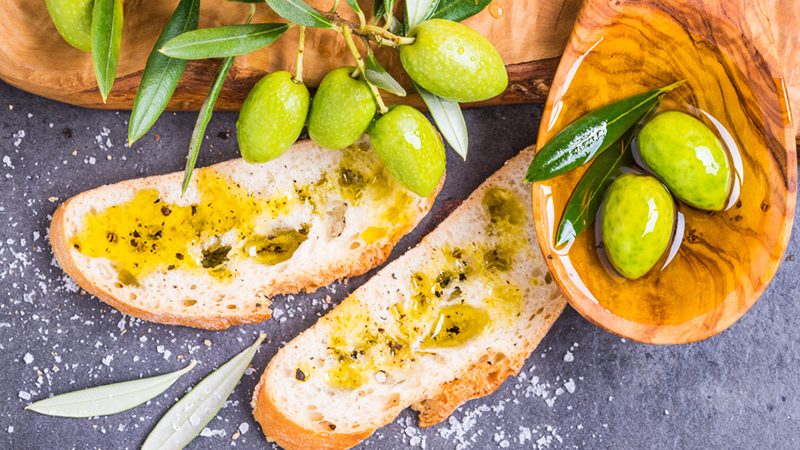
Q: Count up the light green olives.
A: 7